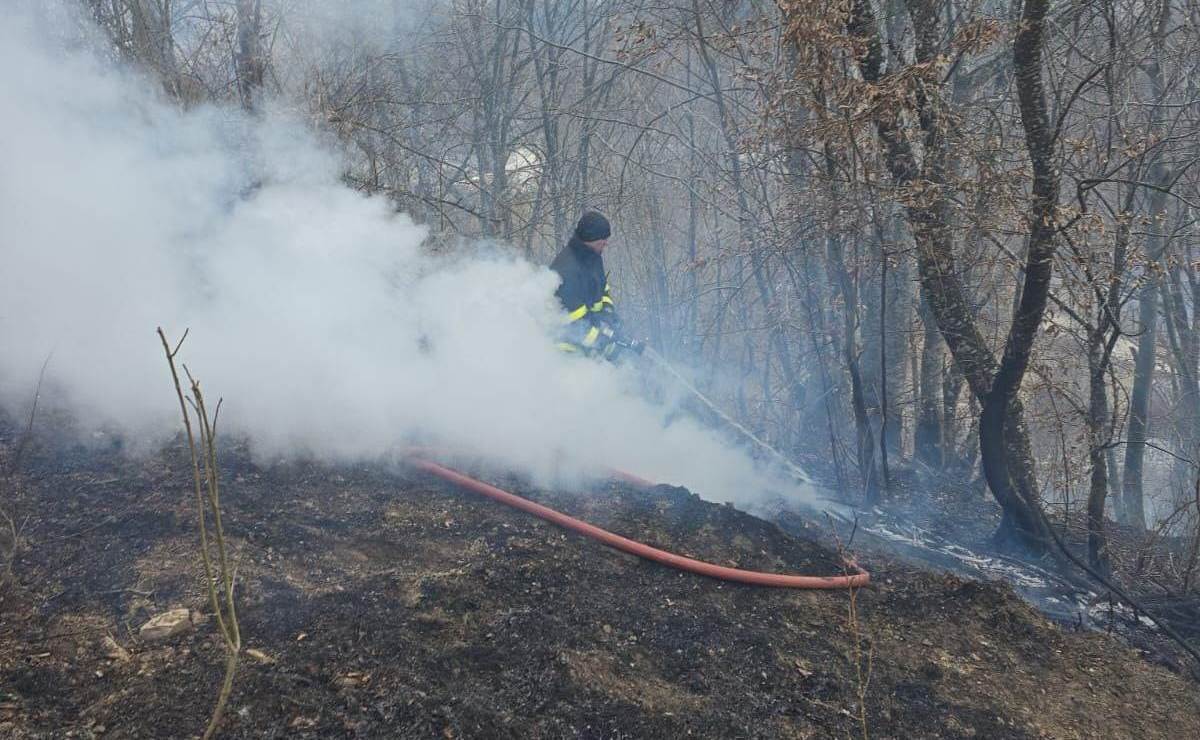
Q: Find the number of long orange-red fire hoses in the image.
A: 1